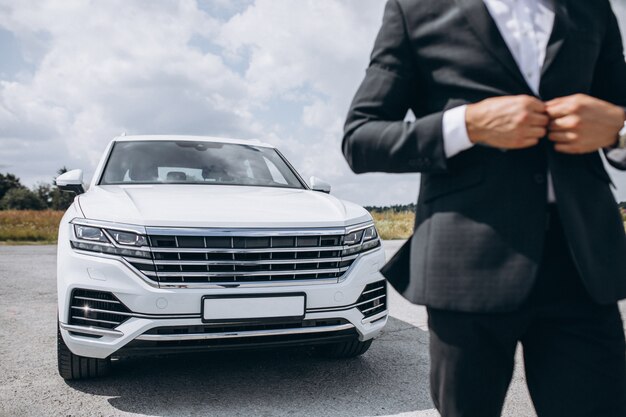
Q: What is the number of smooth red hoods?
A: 0